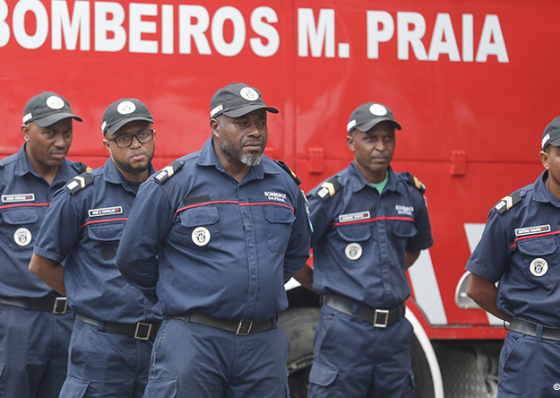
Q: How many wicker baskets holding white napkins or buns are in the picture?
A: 0